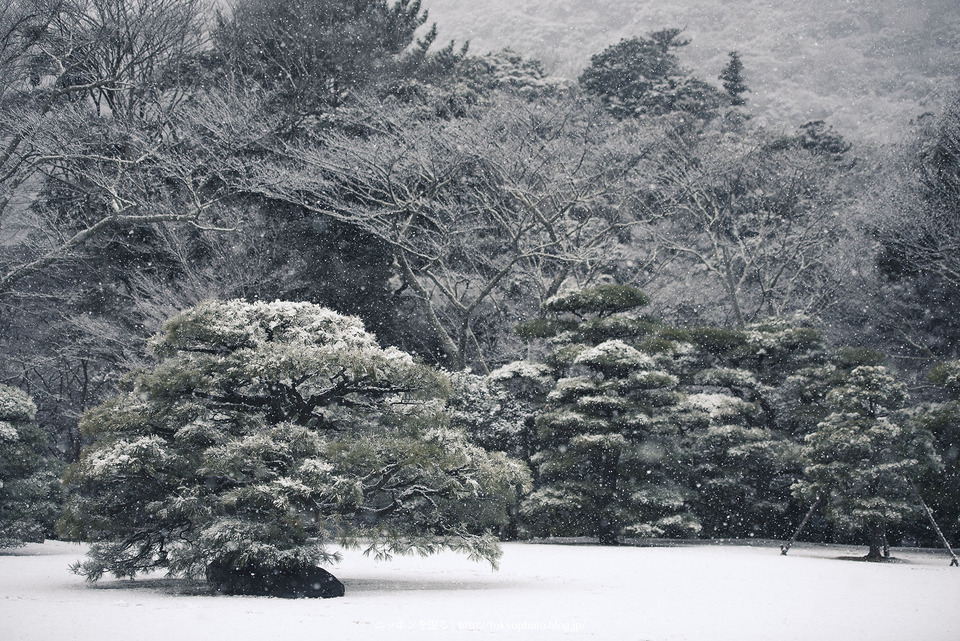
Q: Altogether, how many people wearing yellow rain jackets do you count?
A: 0